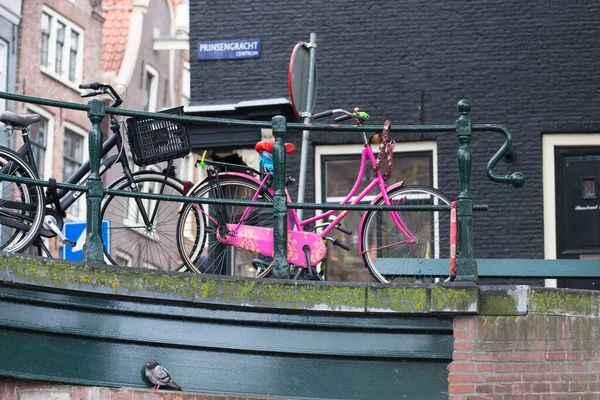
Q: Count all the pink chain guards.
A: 1